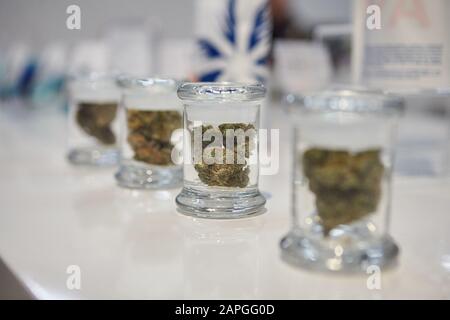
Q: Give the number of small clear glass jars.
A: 4